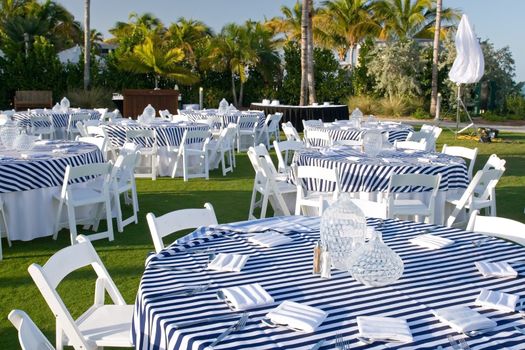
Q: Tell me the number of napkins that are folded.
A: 9